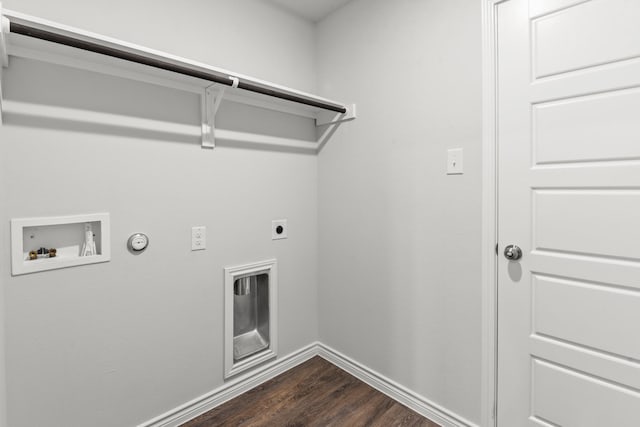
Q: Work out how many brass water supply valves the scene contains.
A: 2